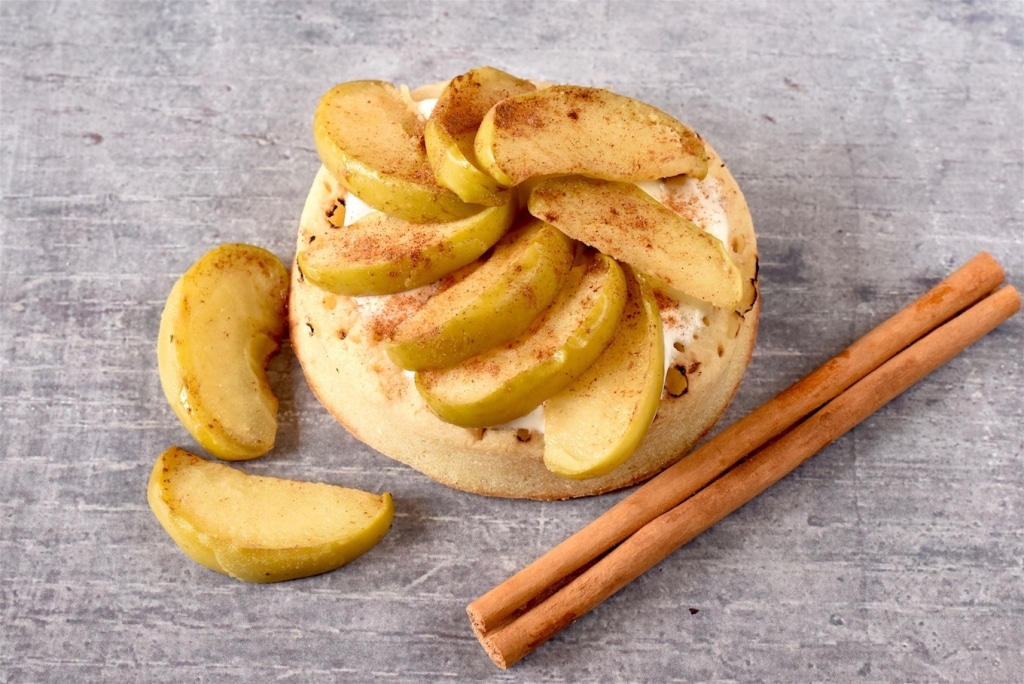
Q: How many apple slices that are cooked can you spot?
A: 10